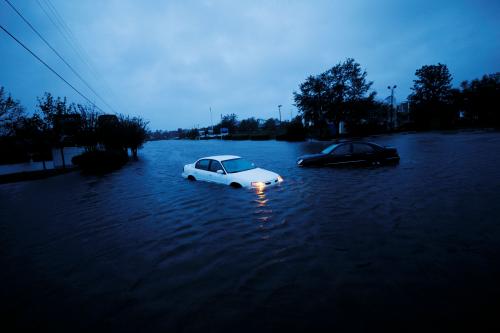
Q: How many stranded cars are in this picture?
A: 2